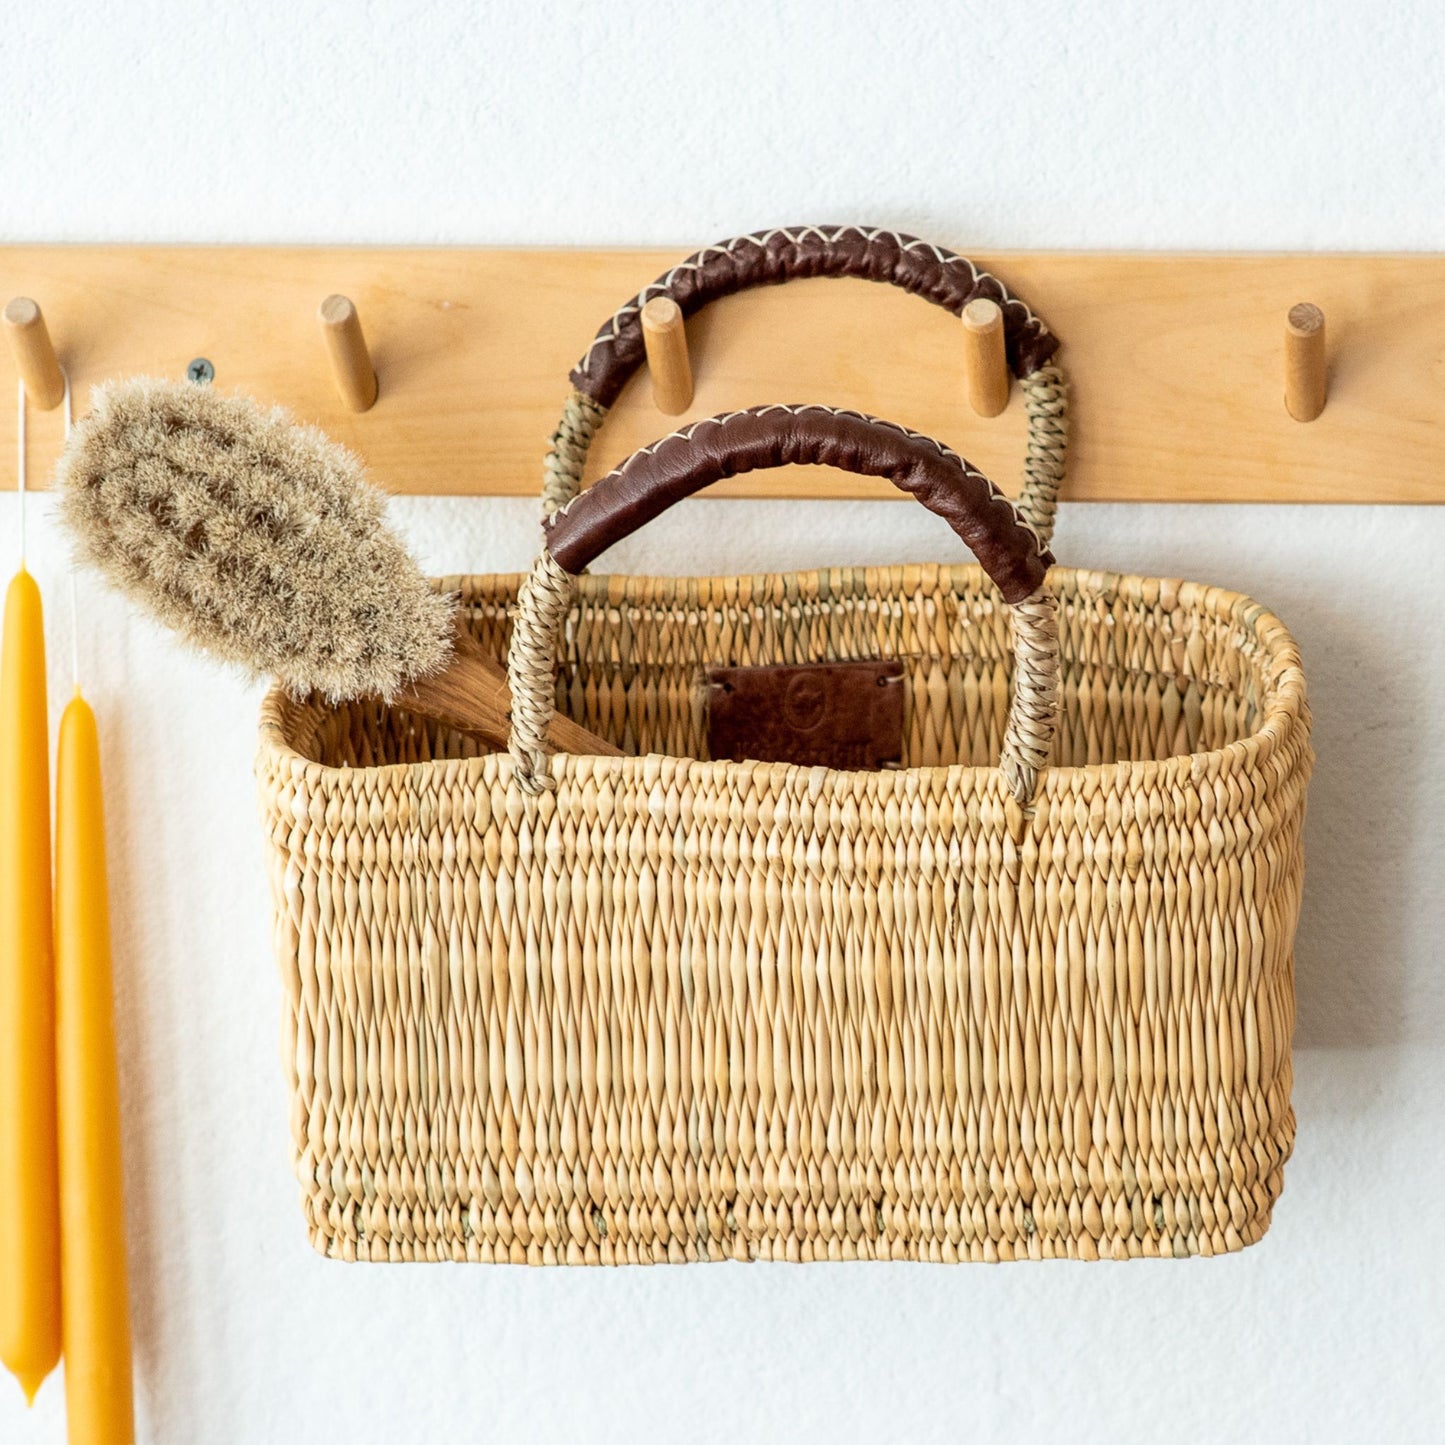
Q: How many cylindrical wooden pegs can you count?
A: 5